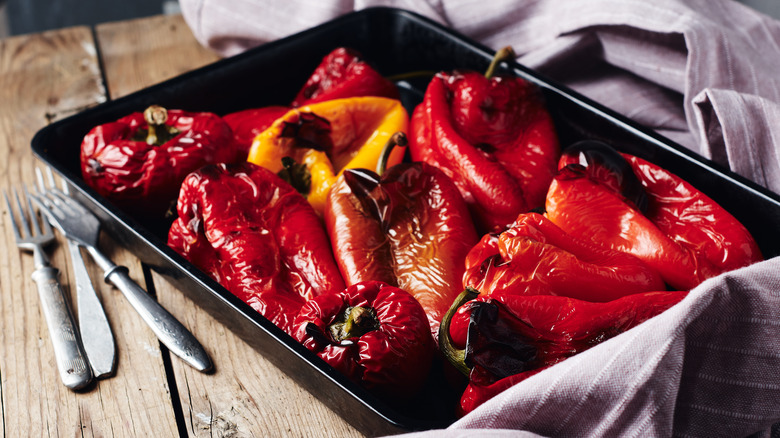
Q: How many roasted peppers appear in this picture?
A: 11